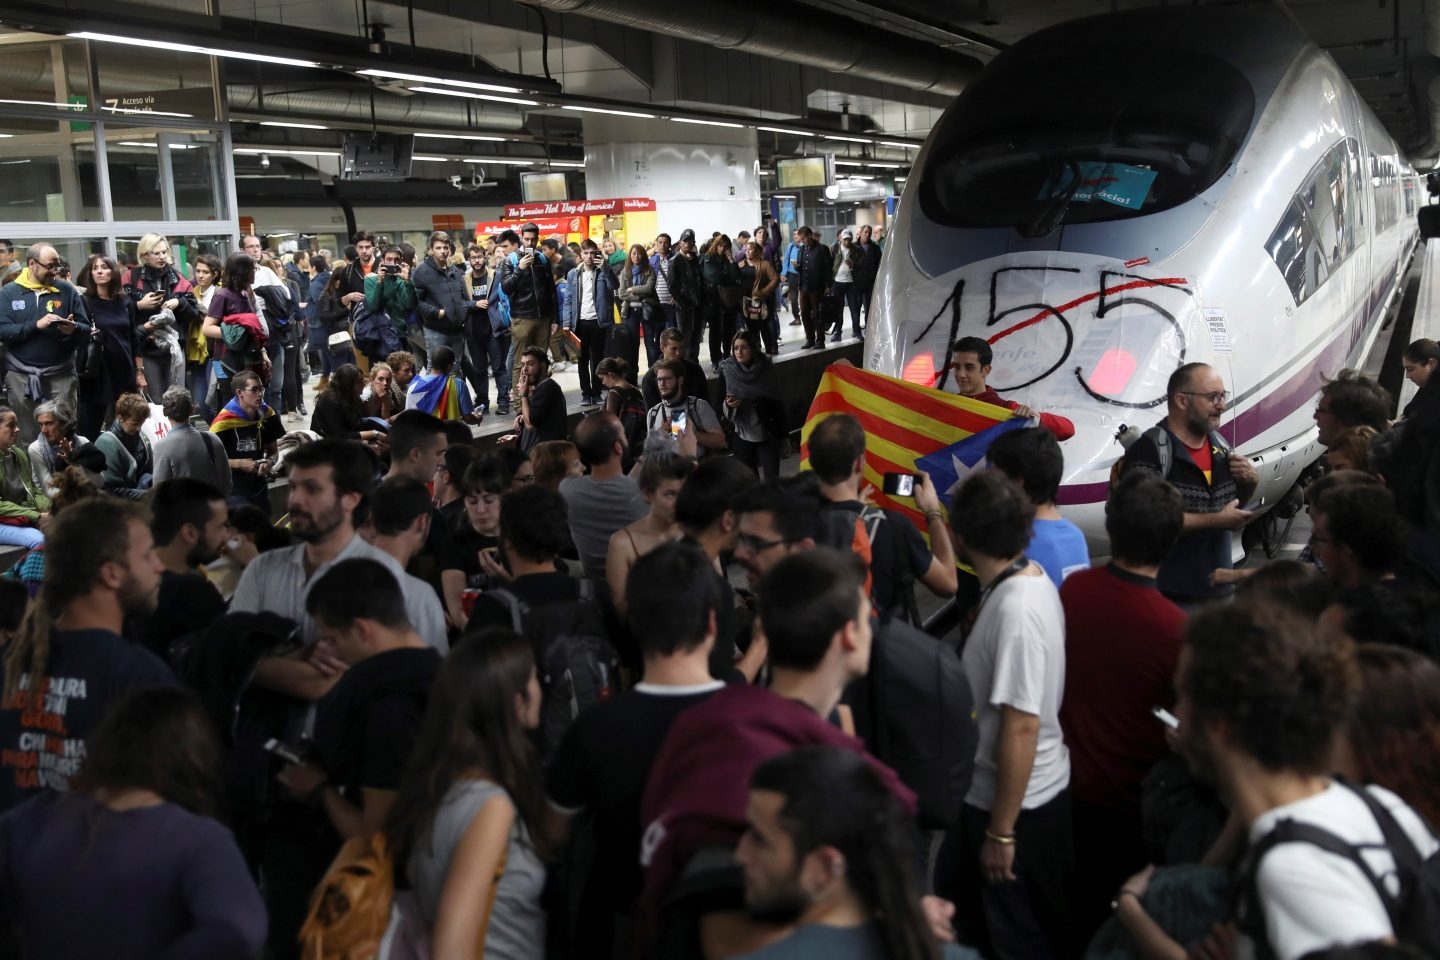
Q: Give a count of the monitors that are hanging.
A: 3